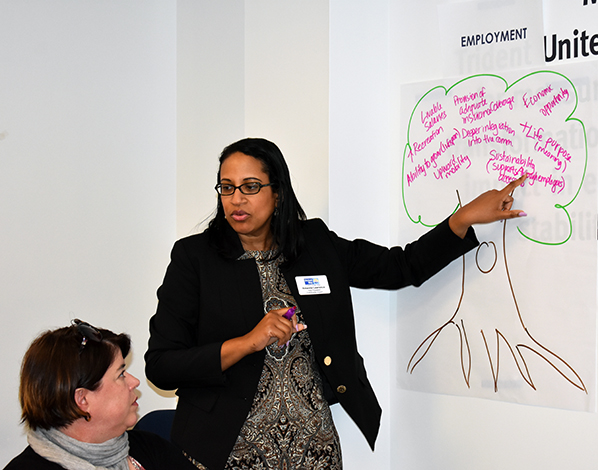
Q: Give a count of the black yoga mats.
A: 0